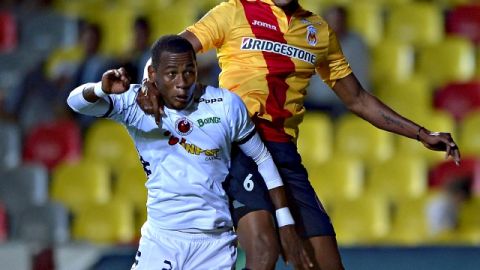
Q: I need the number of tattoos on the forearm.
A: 1